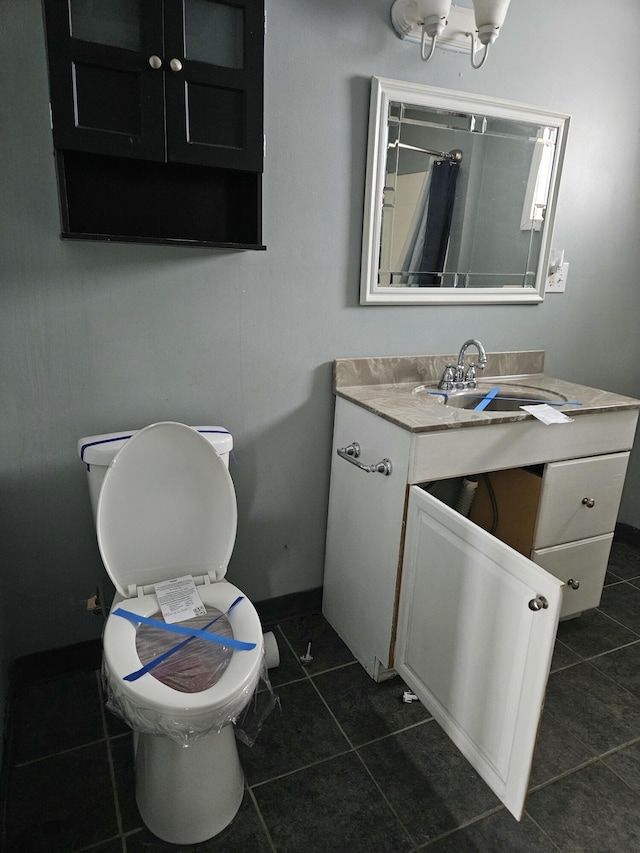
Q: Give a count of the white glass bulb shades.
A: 2